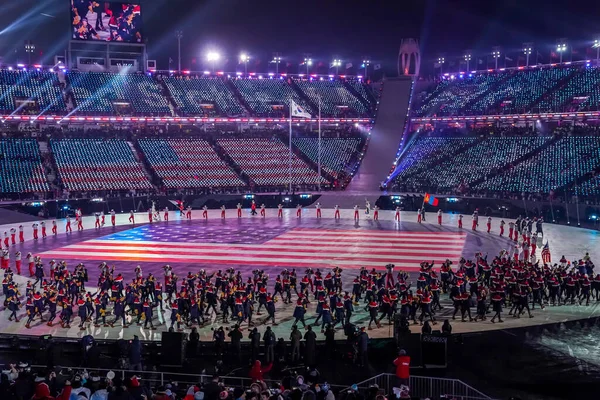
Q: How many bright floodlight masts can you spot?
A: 13